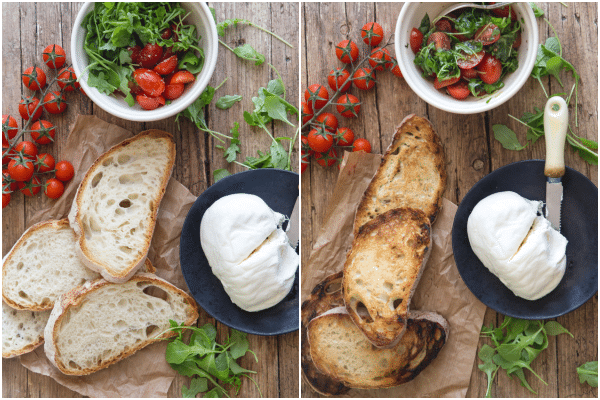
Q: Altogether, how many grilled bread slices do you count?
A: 4